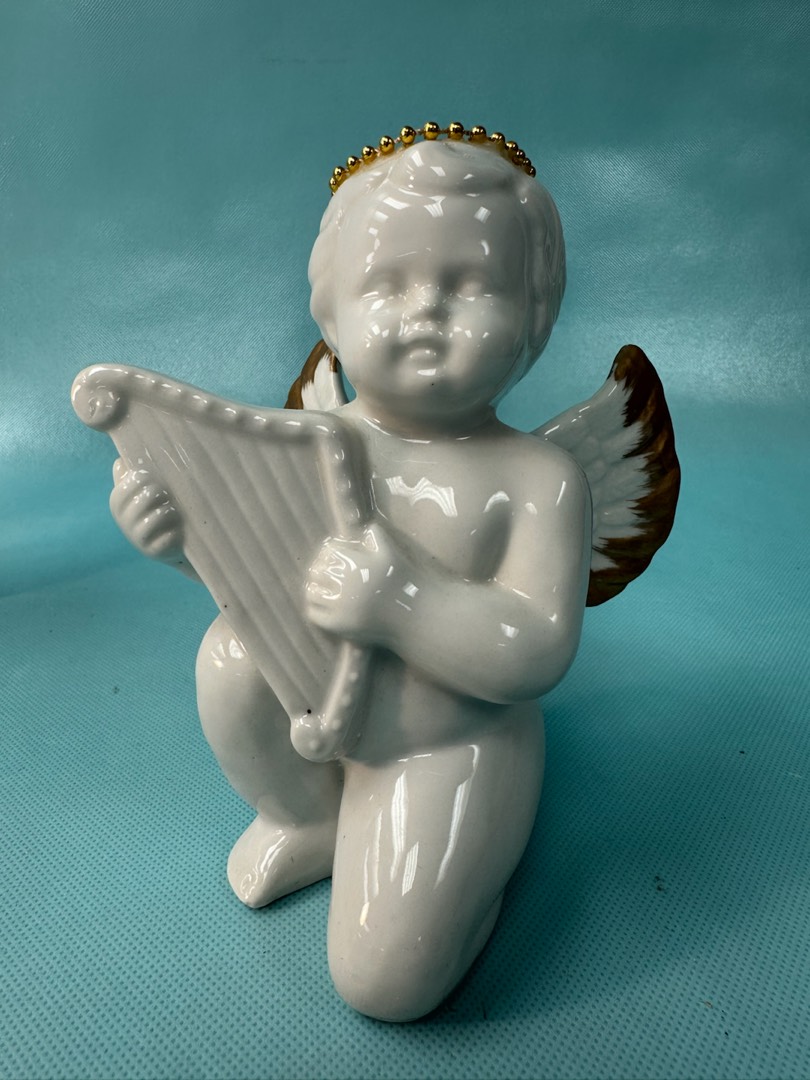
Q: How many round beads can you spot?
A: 14